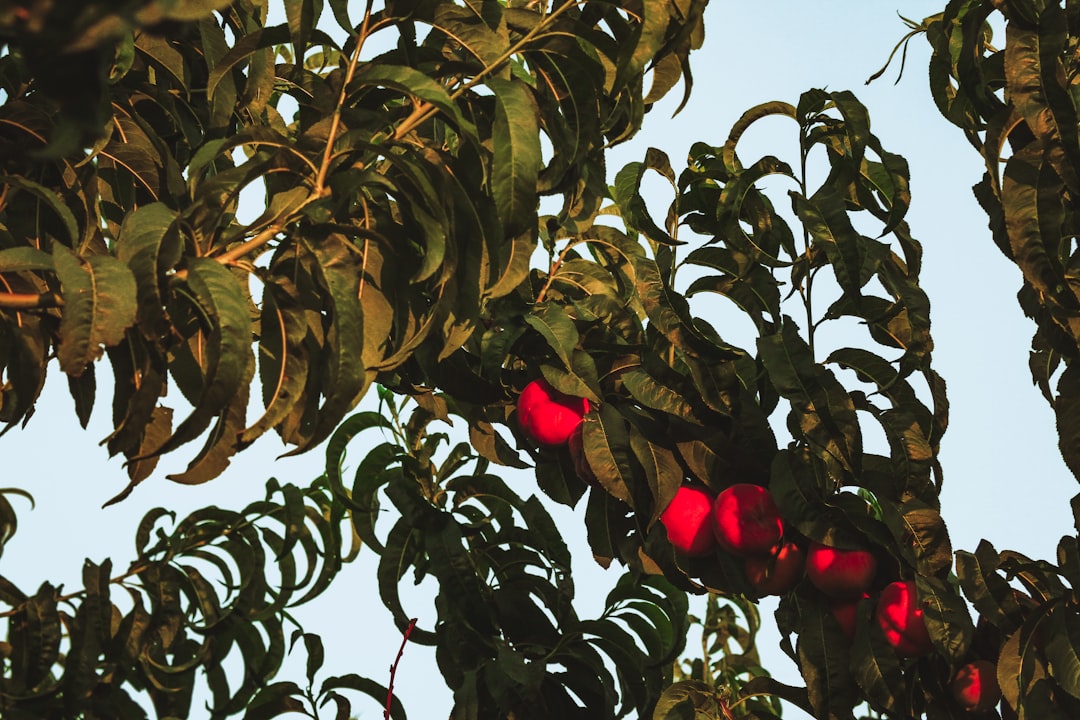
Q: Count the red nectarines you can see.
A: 9